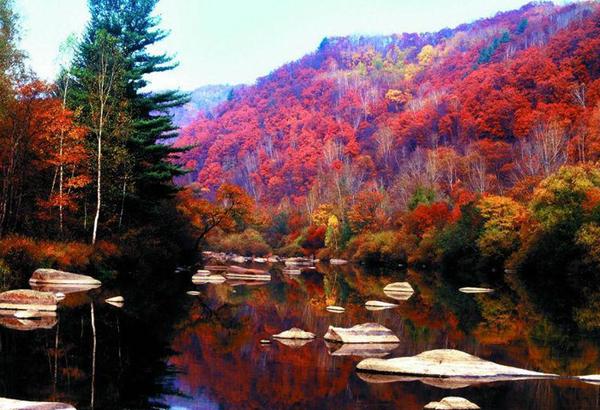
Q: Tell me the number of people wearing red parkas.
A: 0